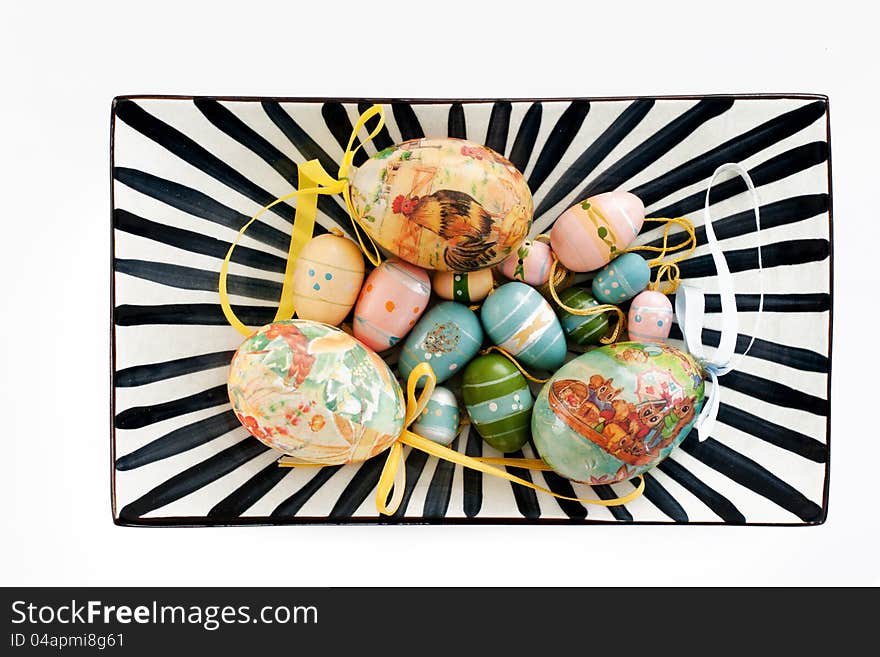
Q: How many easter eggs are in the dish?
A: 15